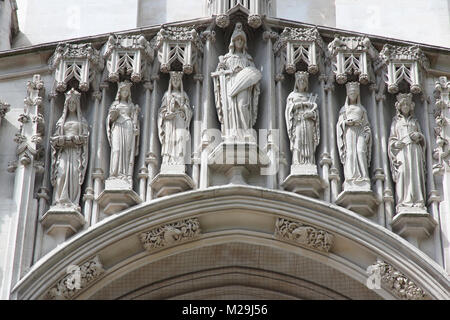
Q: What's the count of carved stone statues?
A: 7